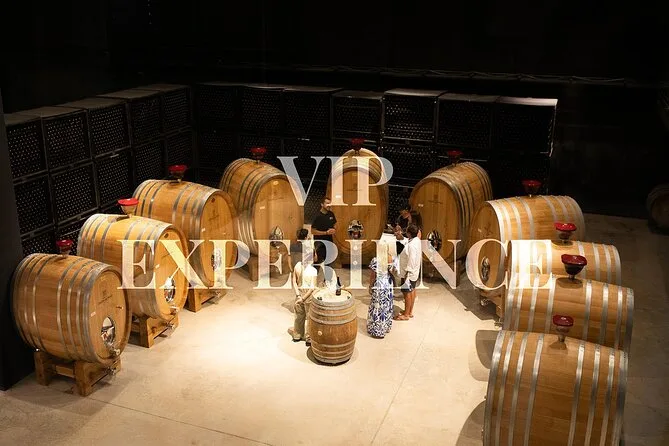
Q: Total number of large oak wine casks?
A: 10